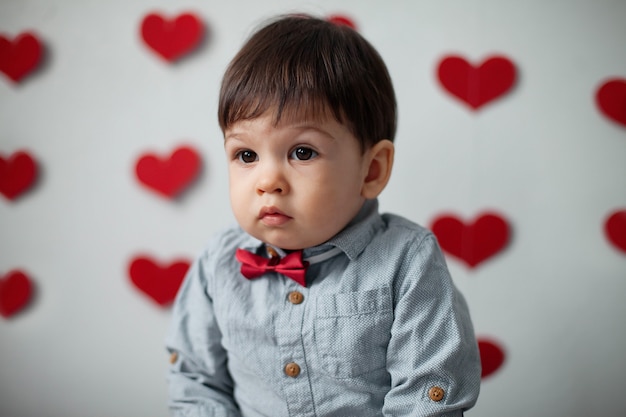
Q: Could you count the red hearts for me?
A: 12